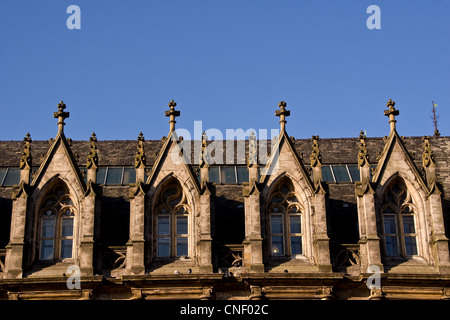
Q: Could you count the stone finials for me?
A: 12